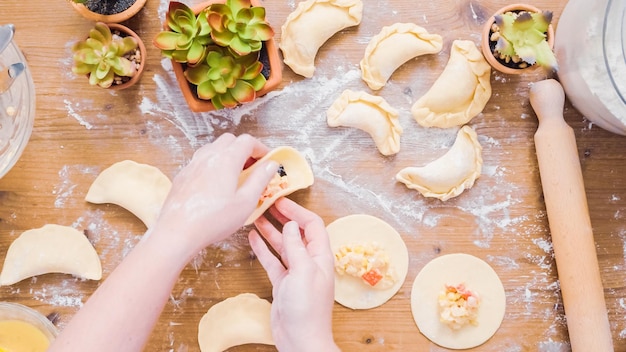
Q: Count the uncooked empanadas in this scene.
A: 11